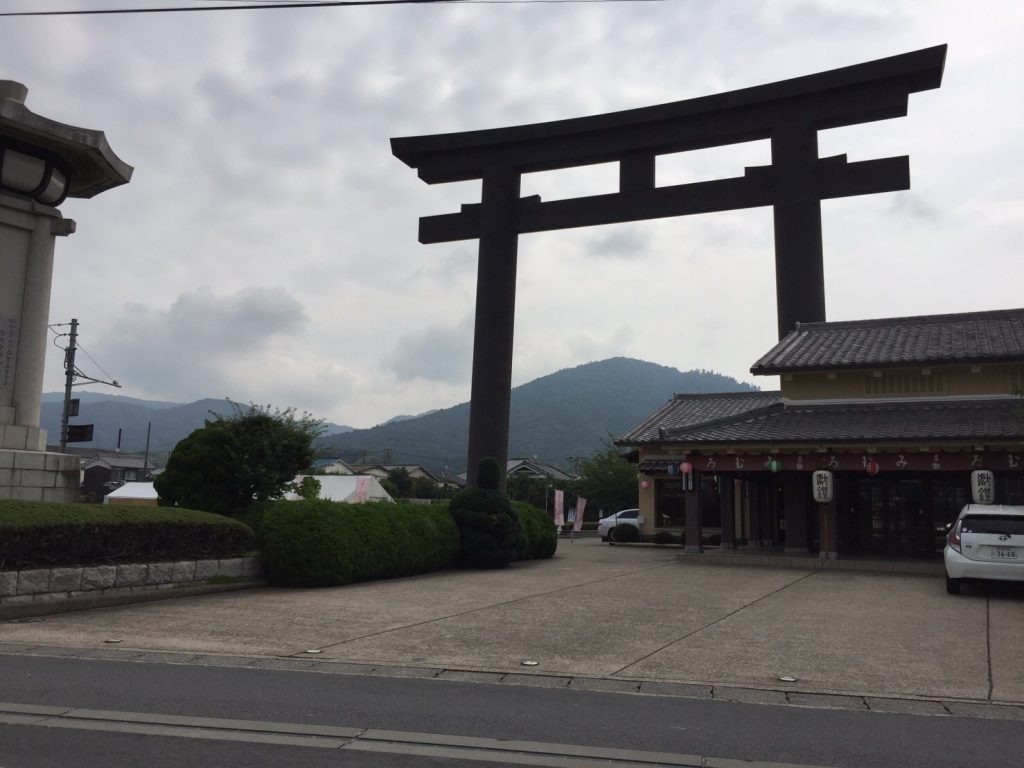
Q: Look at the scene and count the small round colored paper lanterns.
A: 5